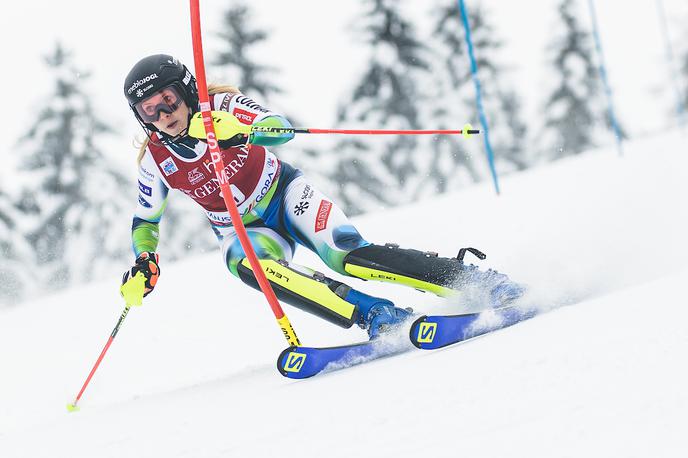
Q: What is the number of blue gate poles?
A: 3